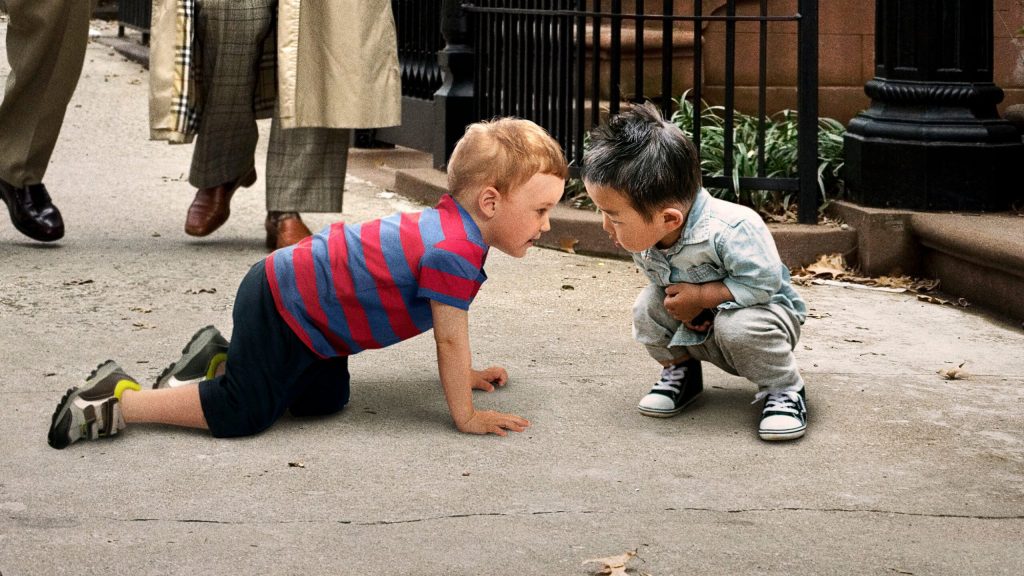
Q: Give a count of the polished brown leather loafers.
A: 2